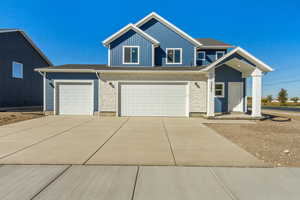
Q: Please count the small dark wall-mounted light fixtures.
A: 3